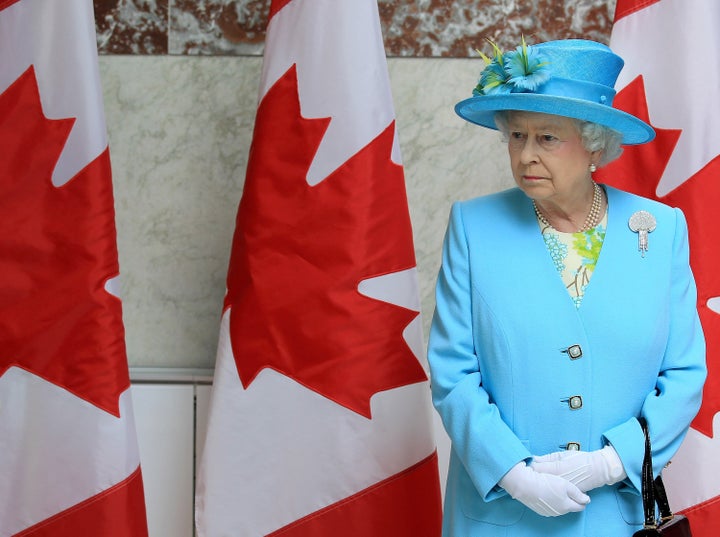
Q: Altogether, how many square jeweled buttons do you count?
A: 3